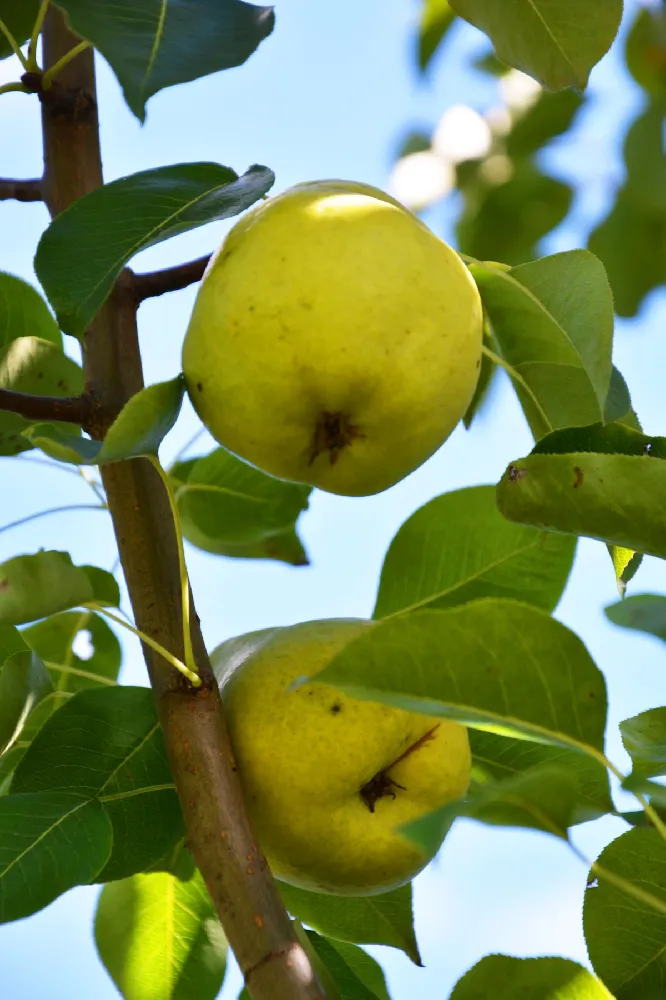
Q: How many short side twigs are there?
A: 3